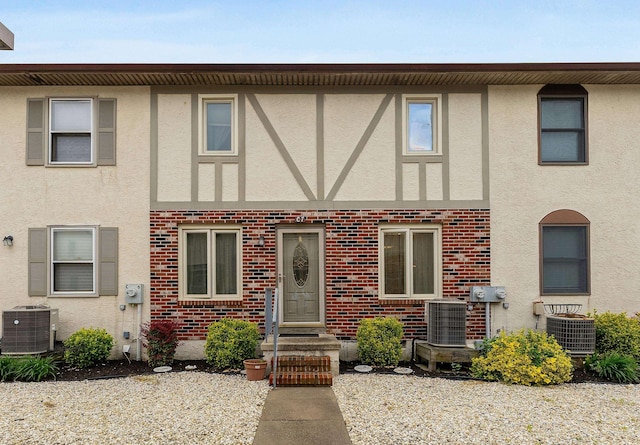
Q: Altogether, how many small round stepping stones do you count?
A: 3